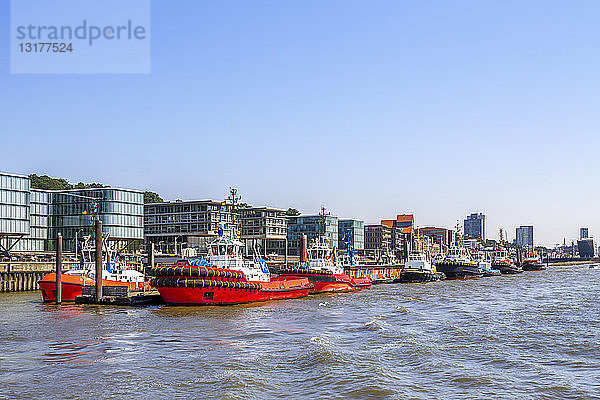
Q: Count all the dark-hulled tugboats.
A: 4